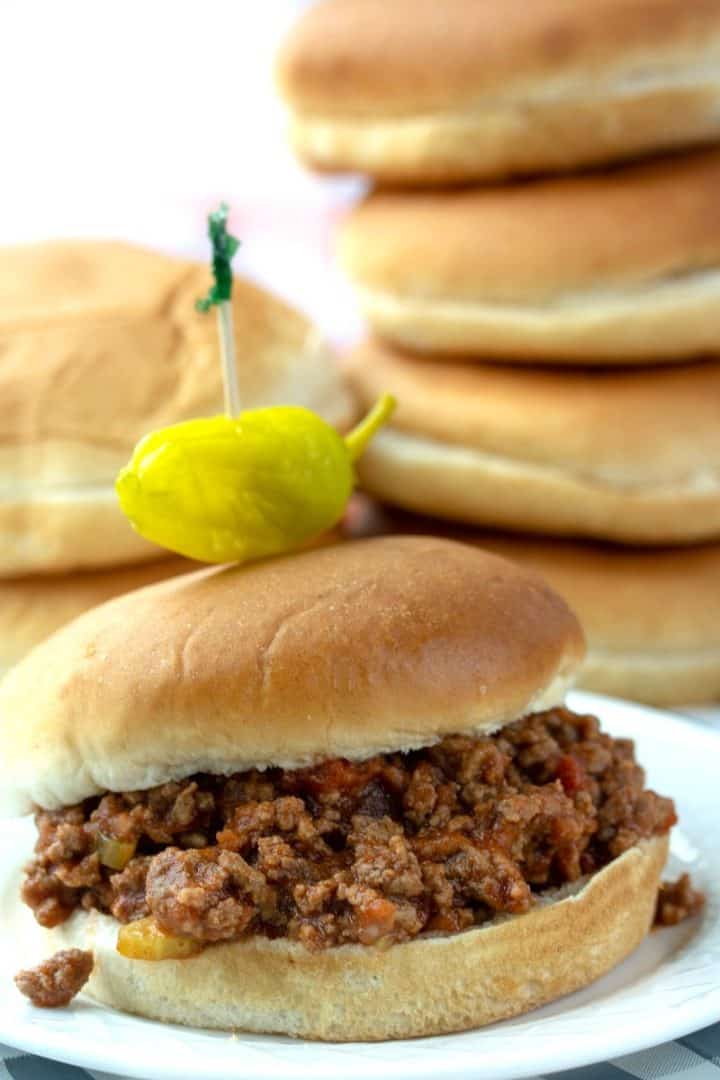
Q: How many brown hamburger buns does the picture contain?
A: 7